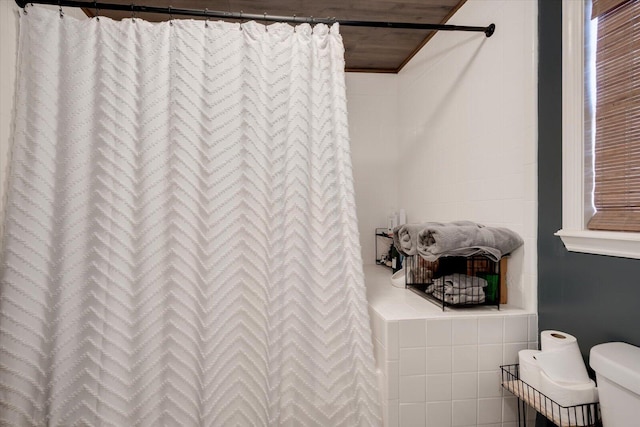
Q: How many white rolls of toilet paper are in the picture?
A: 3